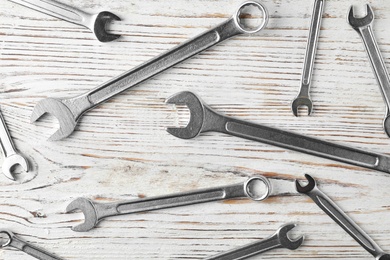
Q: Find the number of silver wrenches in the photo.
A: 10